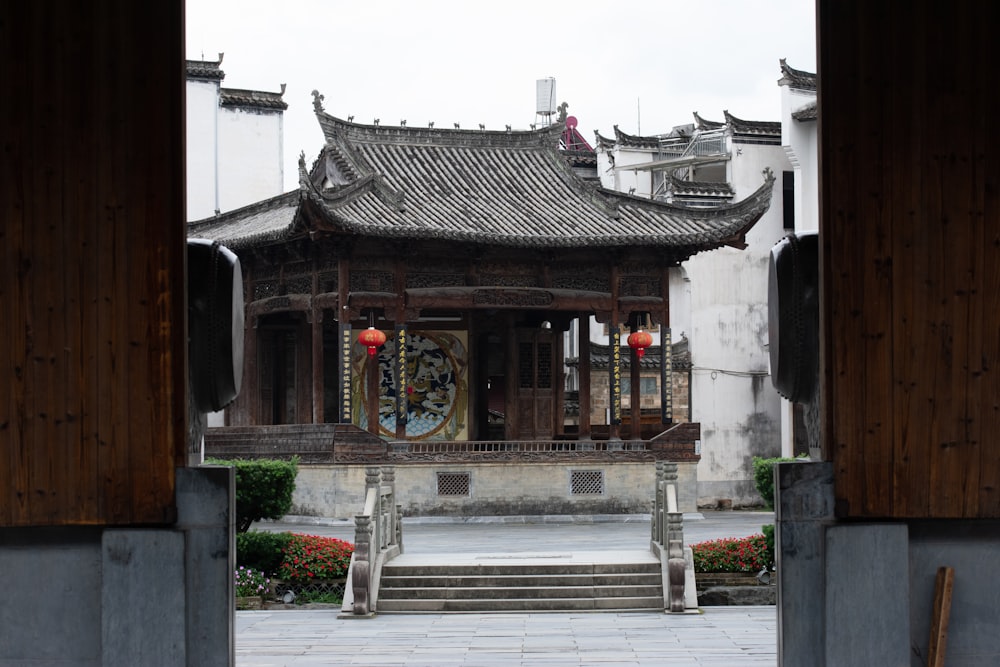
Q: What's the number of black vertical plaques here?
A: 4